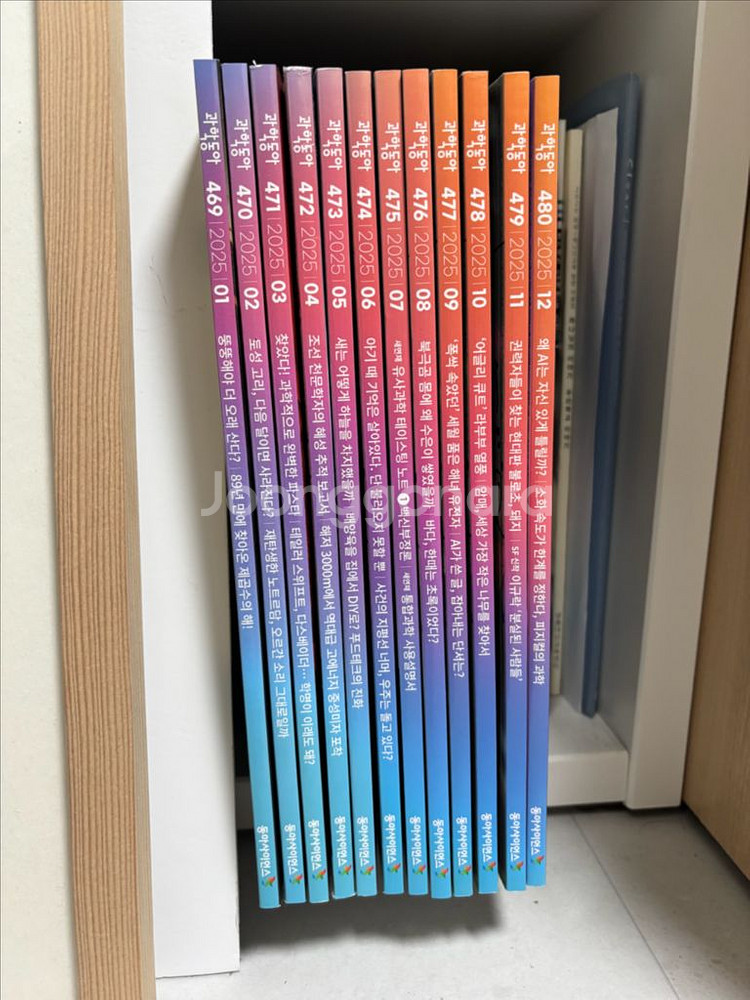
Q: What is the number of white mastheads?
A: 12